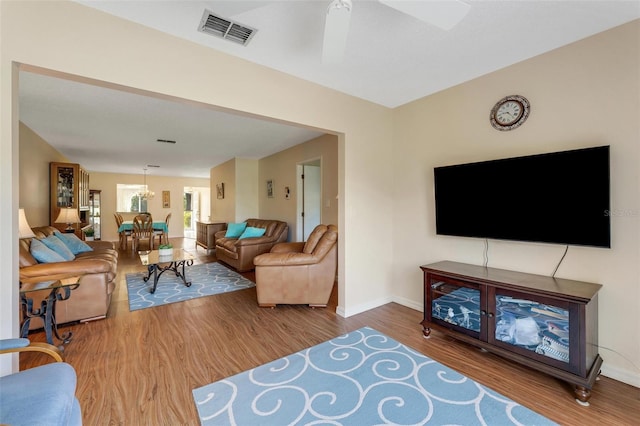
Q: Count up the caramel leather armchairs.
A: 1